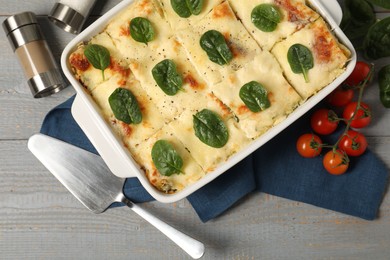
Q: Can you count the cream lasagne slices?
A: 11